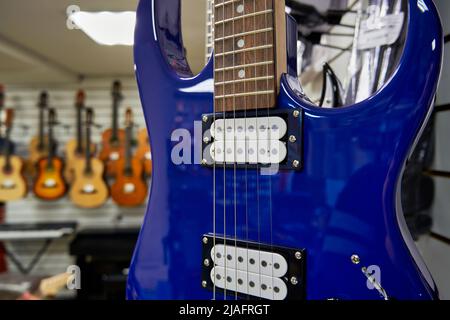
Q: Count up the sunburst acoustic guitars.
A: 1